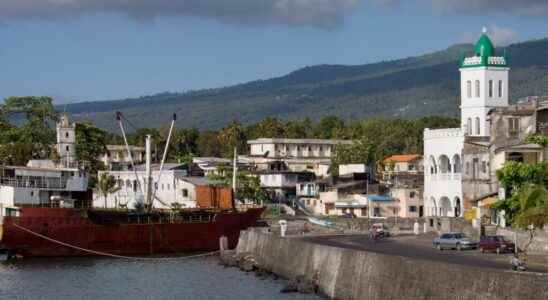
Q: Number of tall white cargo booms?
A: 2